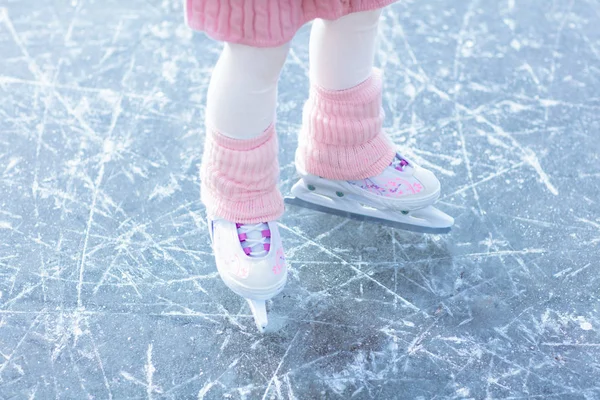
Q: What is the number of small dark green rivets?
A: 3